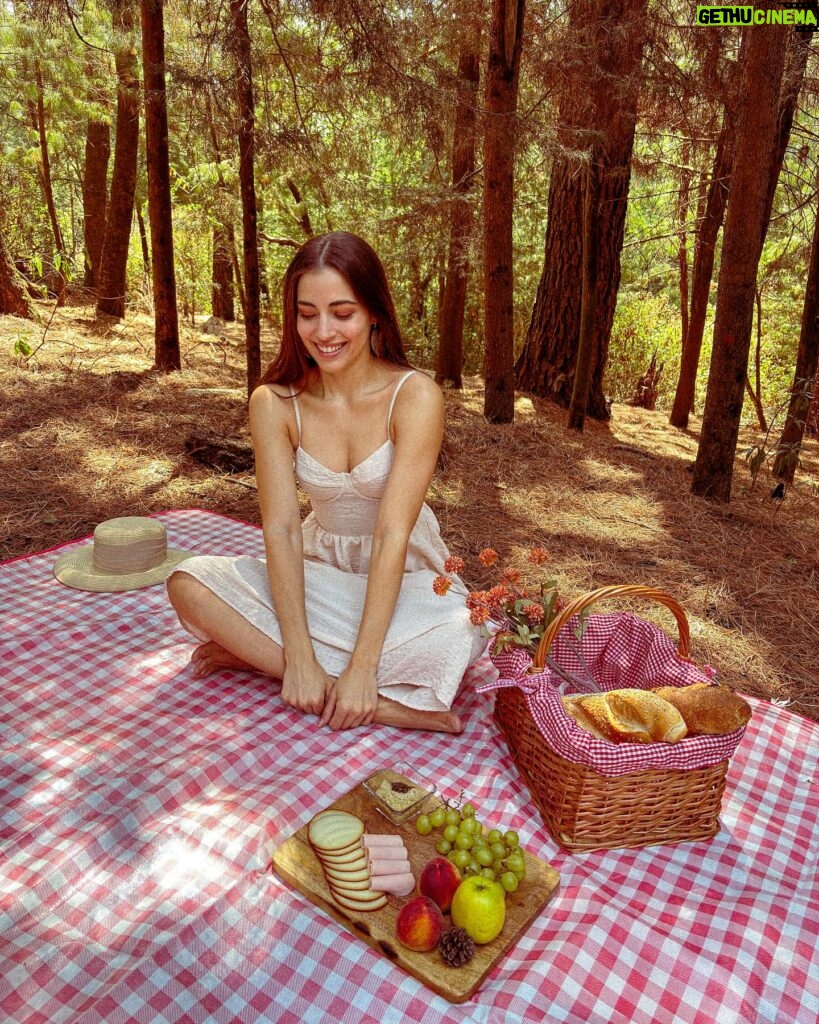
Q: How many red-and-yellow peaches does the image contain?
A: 2